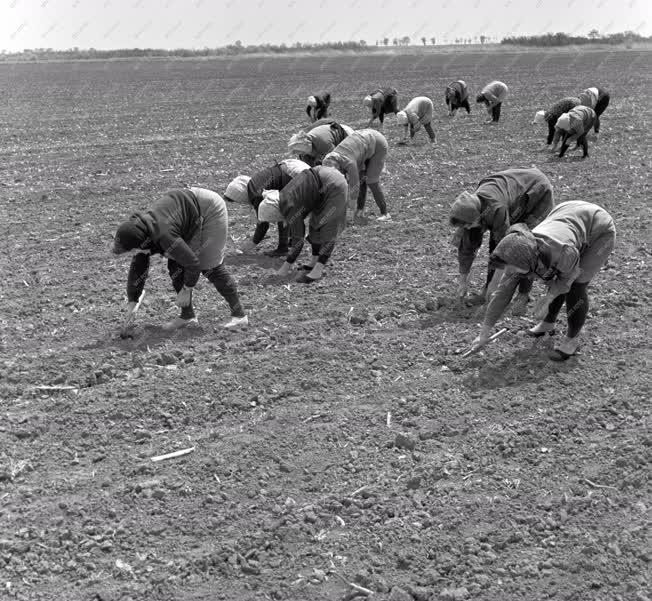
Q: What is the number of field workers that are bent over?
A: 15